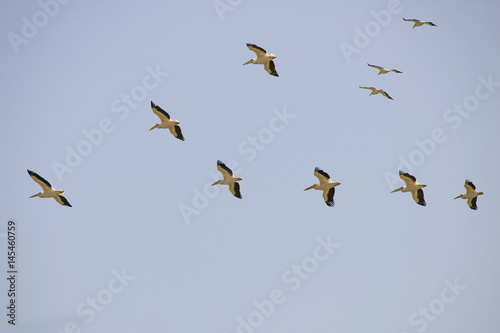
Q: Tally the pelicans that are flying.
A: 10